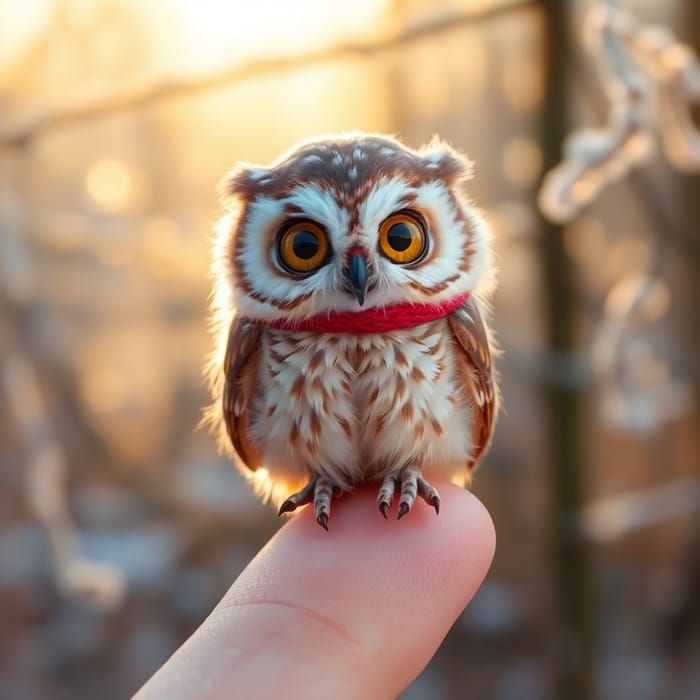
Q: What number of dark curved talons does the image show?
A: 5